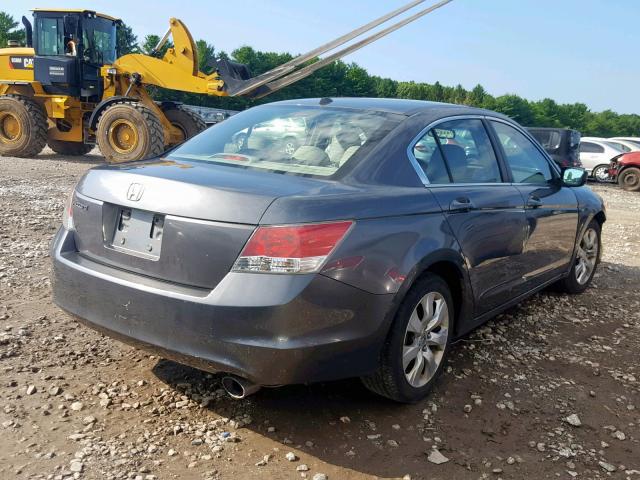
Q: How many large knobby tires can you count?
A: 4